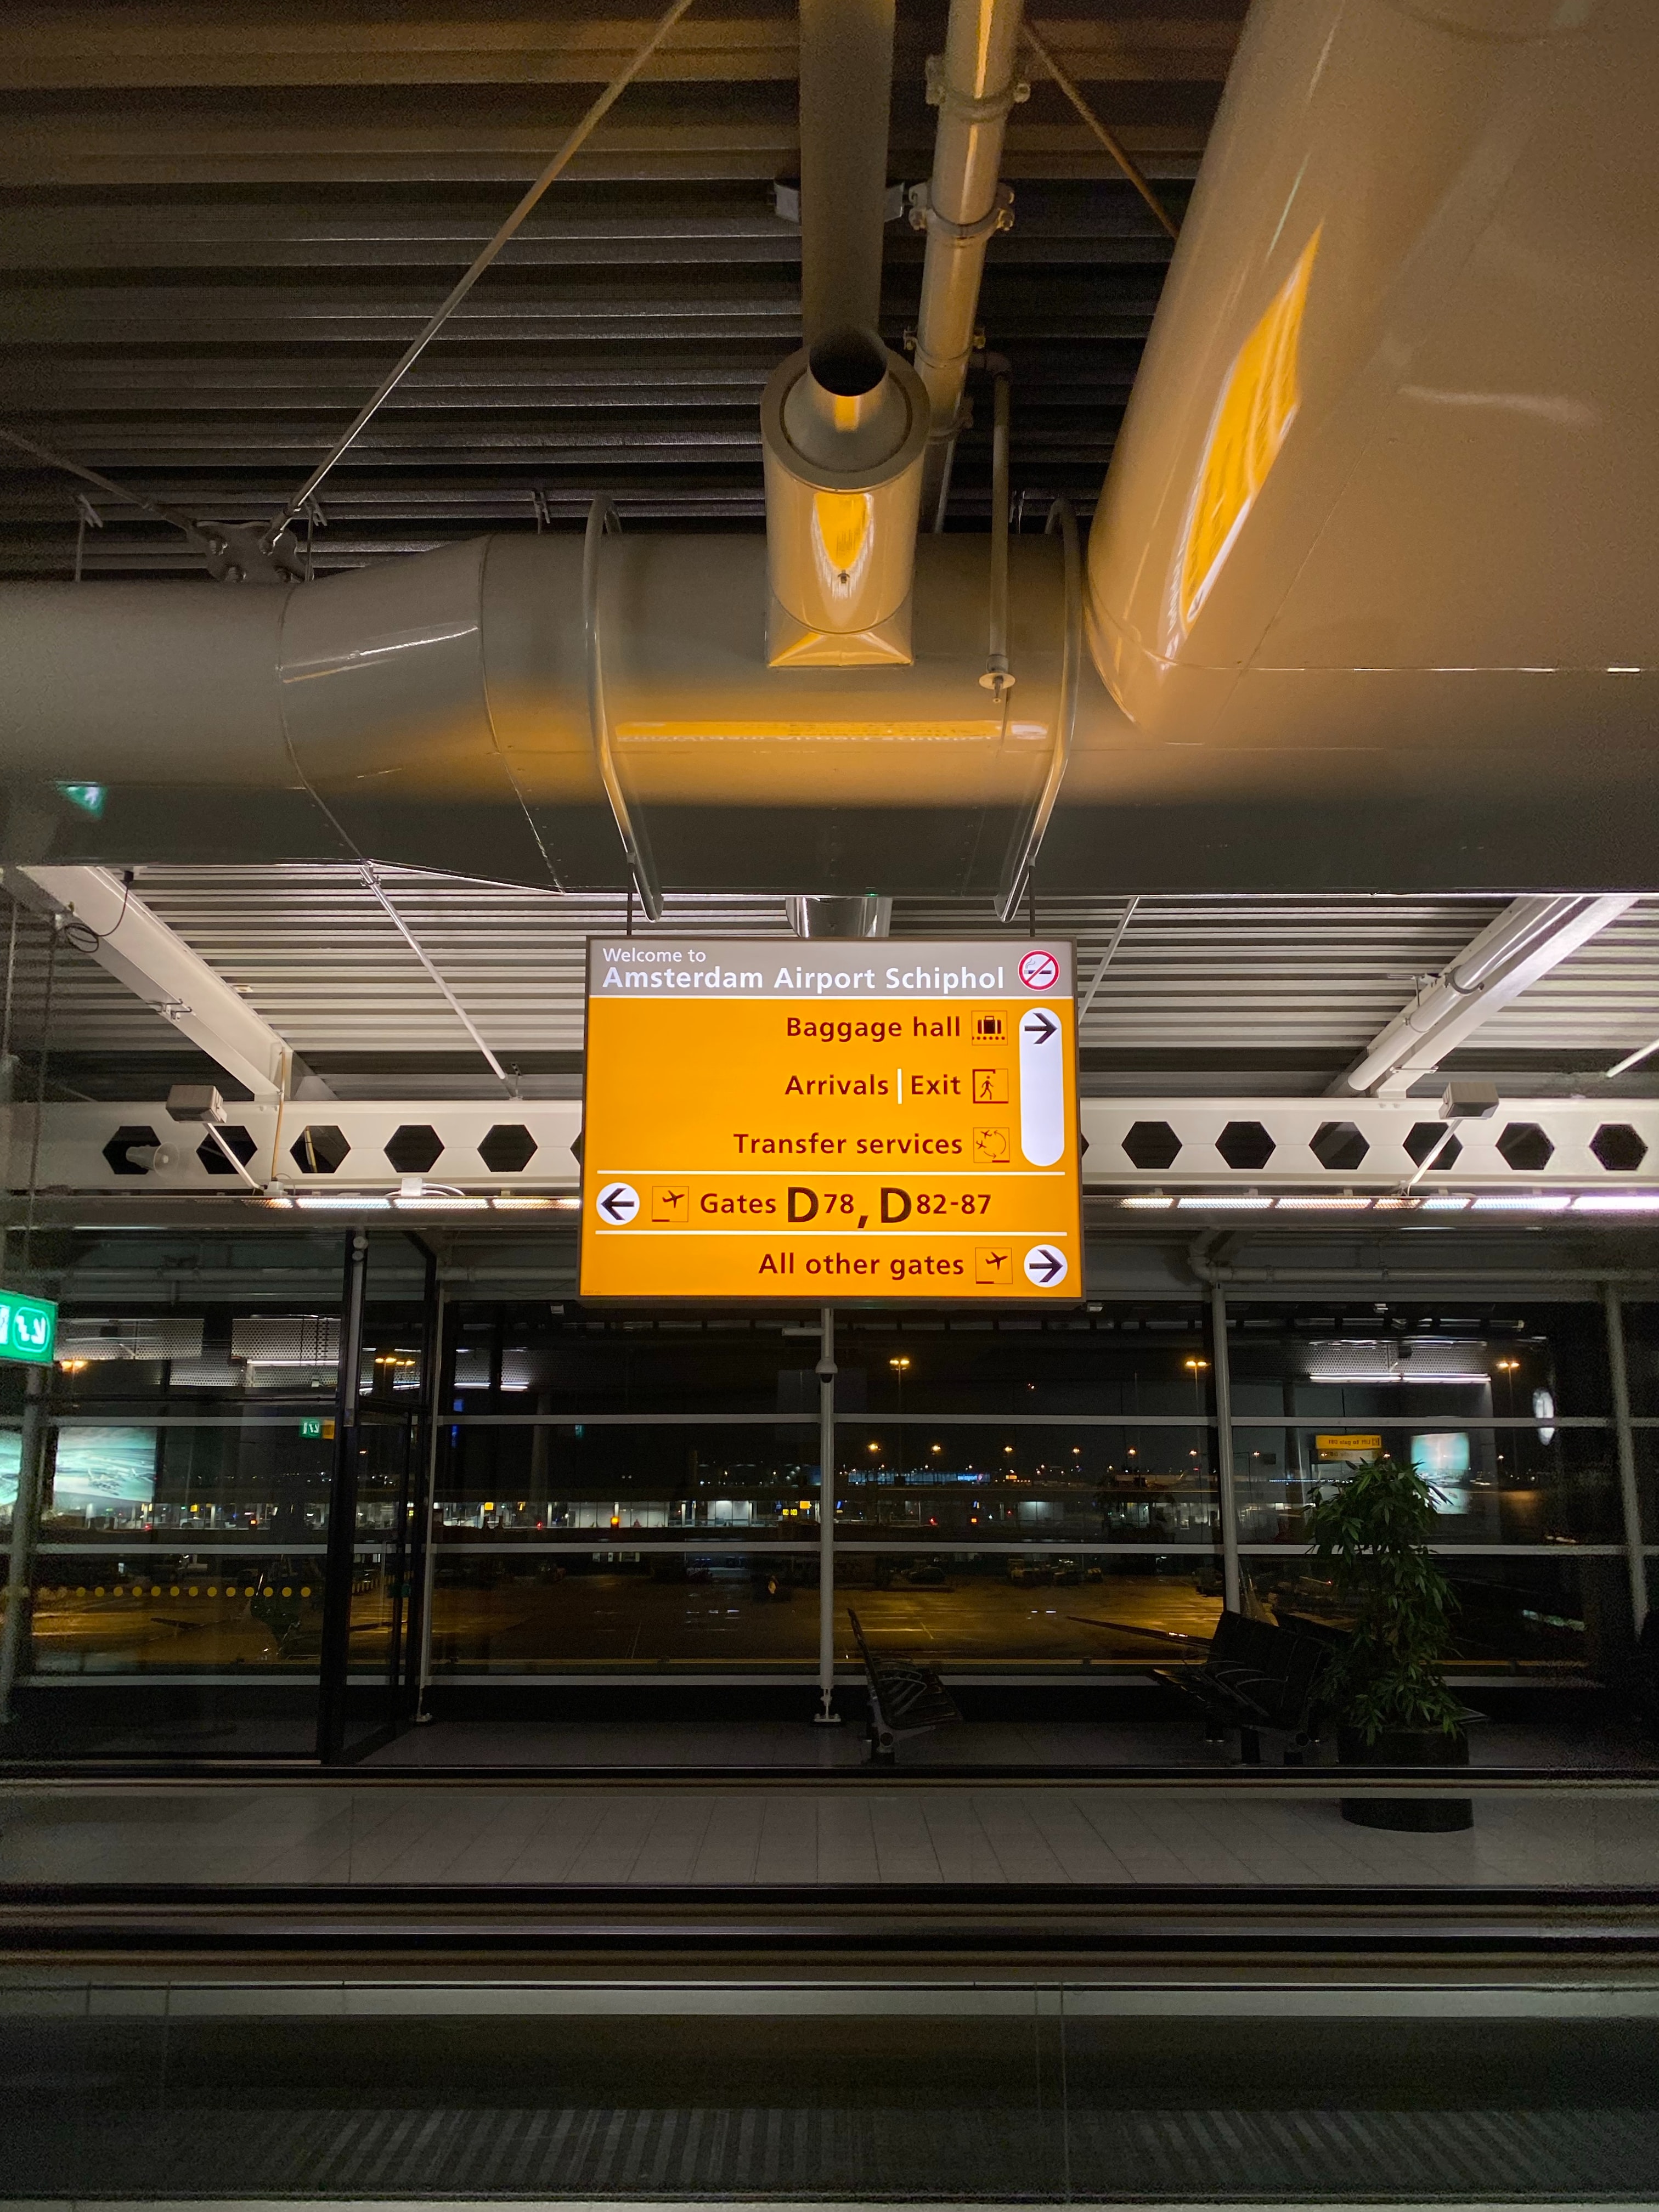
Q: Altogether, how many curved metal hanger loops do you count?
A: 2